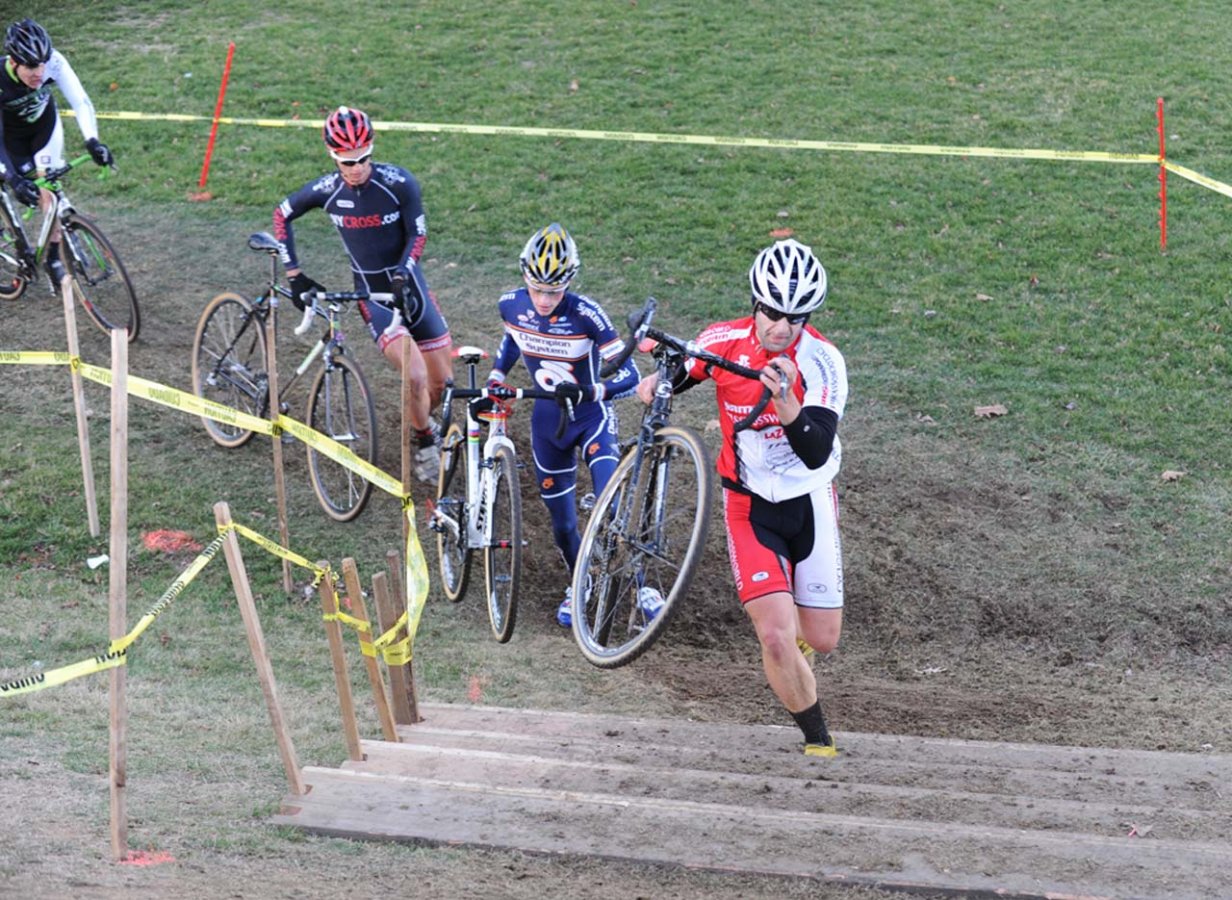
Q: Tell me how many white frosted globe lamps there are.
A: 0